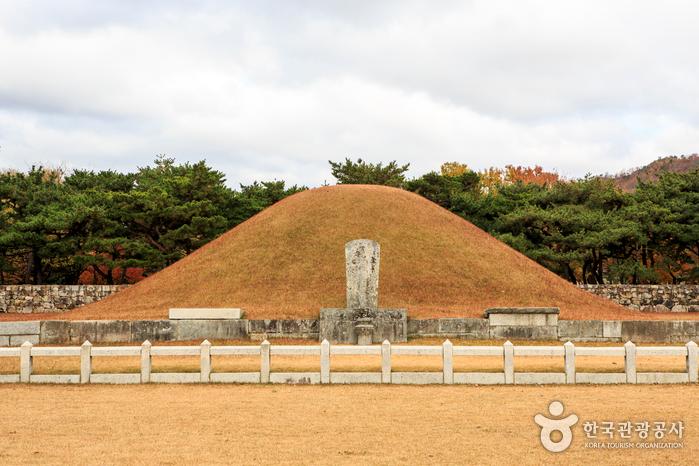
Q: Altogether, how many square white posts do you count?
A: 12